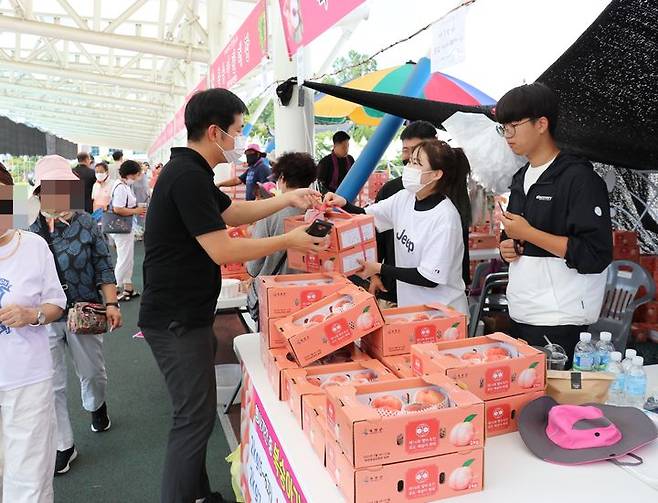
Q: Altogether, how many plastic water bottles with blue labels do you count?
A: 5